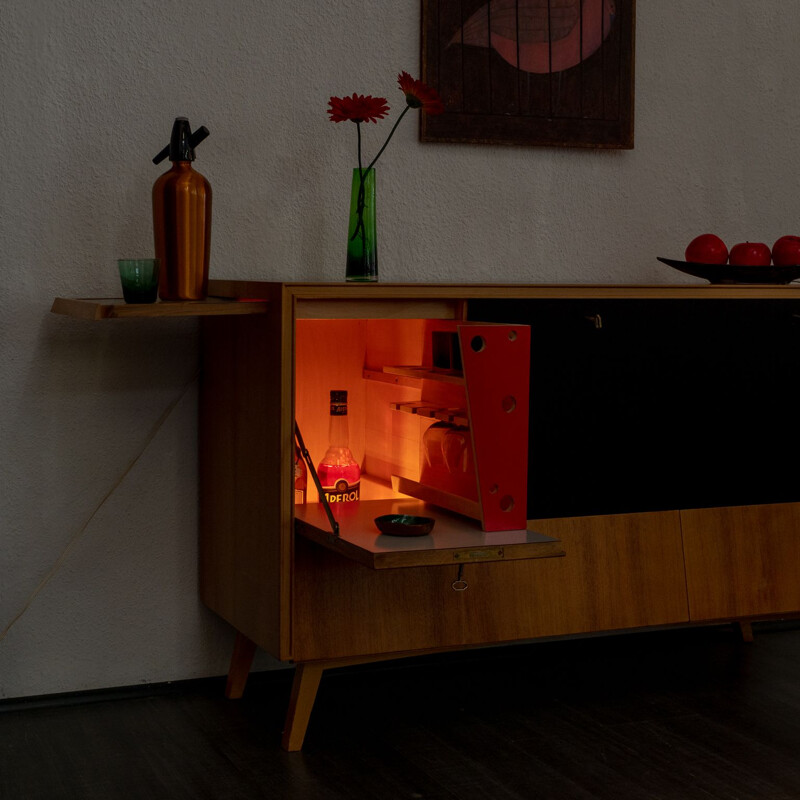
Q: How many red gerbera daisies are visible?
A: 2